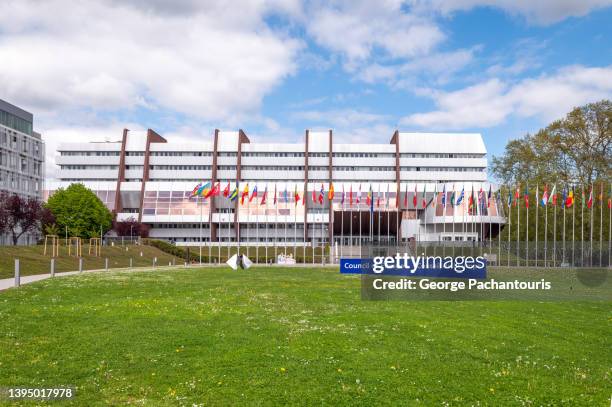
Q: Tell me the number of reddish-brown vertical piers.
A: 7